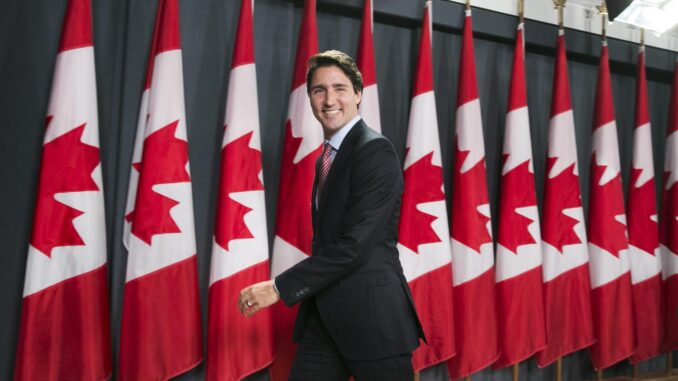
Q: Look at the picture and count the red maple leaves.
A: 11